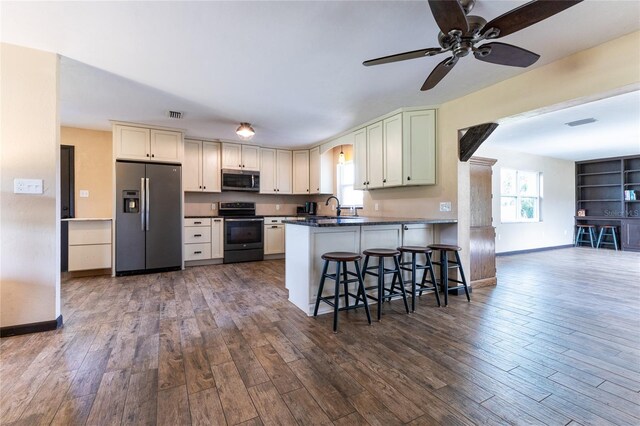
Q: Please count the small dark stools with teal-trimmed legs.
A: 2